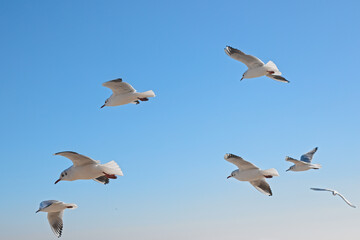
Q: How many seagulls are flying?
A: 7